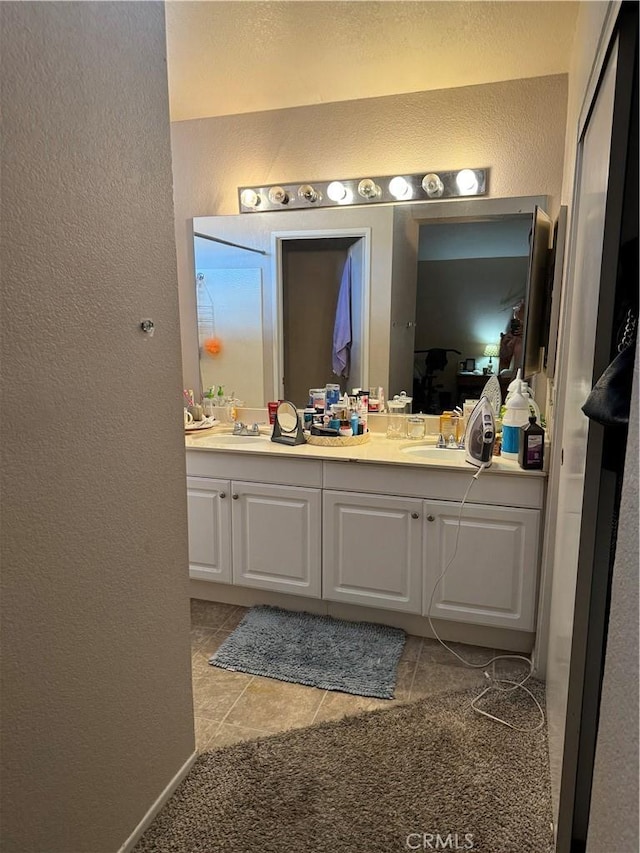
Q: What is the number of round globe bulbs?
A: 8